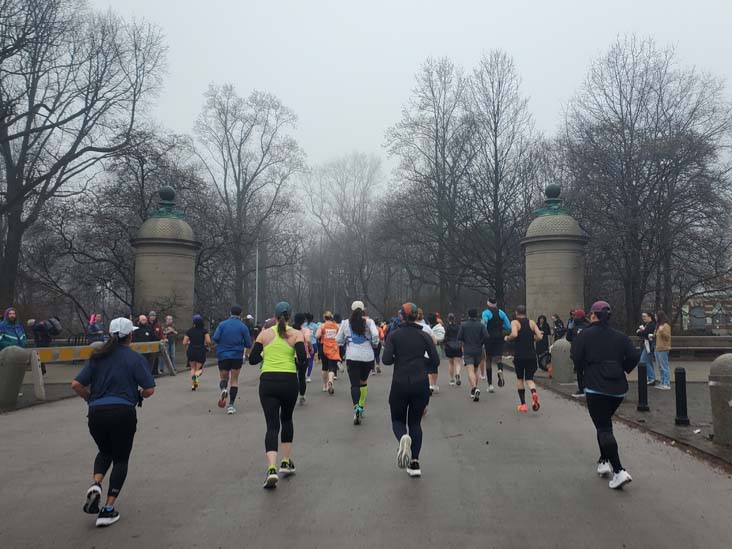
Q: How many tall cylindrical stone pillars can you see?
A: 2